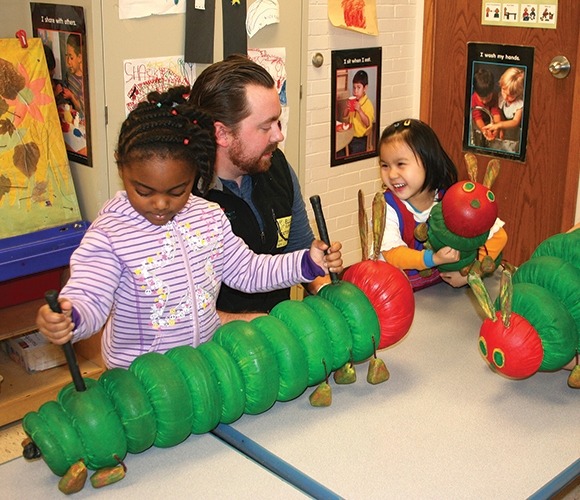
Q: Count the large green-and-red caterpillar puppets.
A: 3